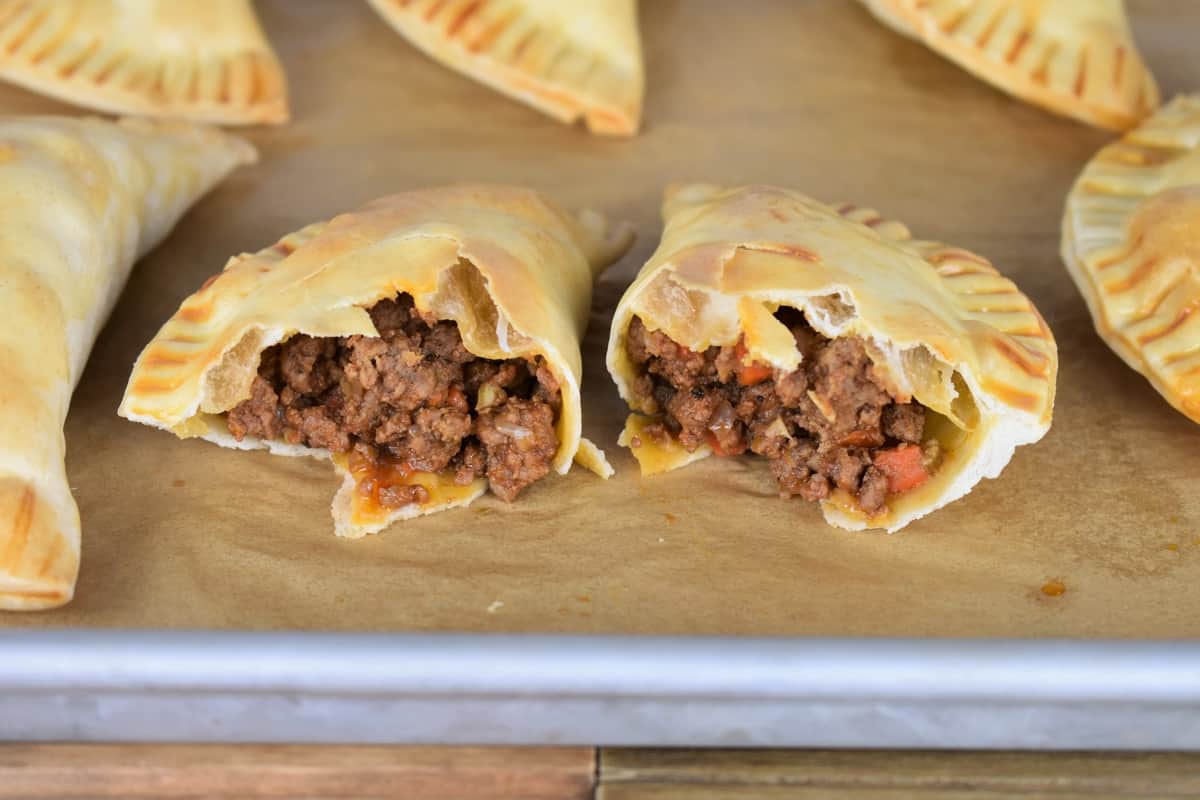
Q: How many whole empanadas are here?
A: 5